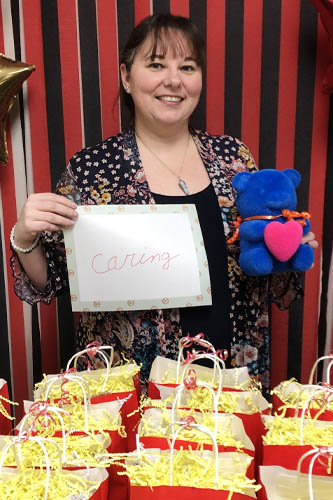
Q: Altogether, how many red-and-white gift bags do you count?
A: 12